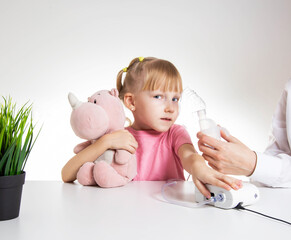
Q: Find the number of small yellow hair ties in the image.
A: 2